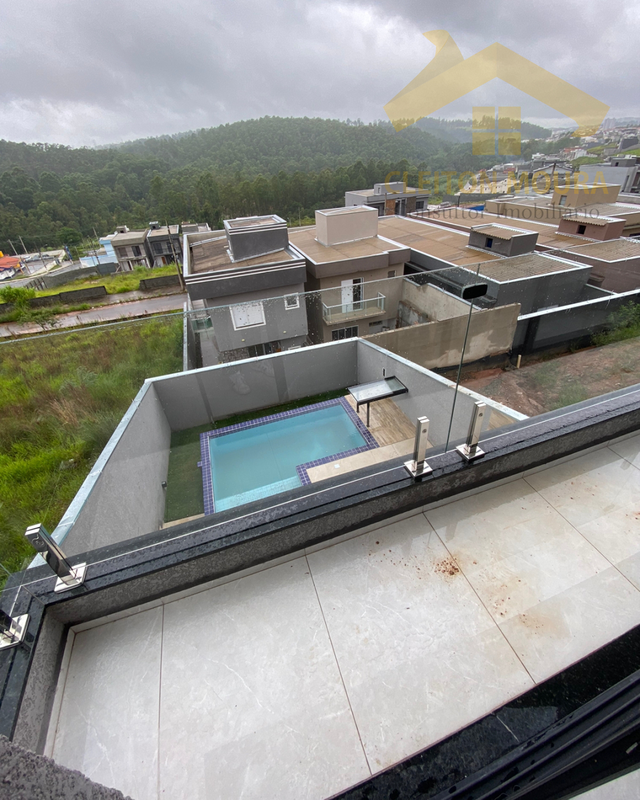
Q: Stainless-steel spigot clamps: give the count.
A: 4